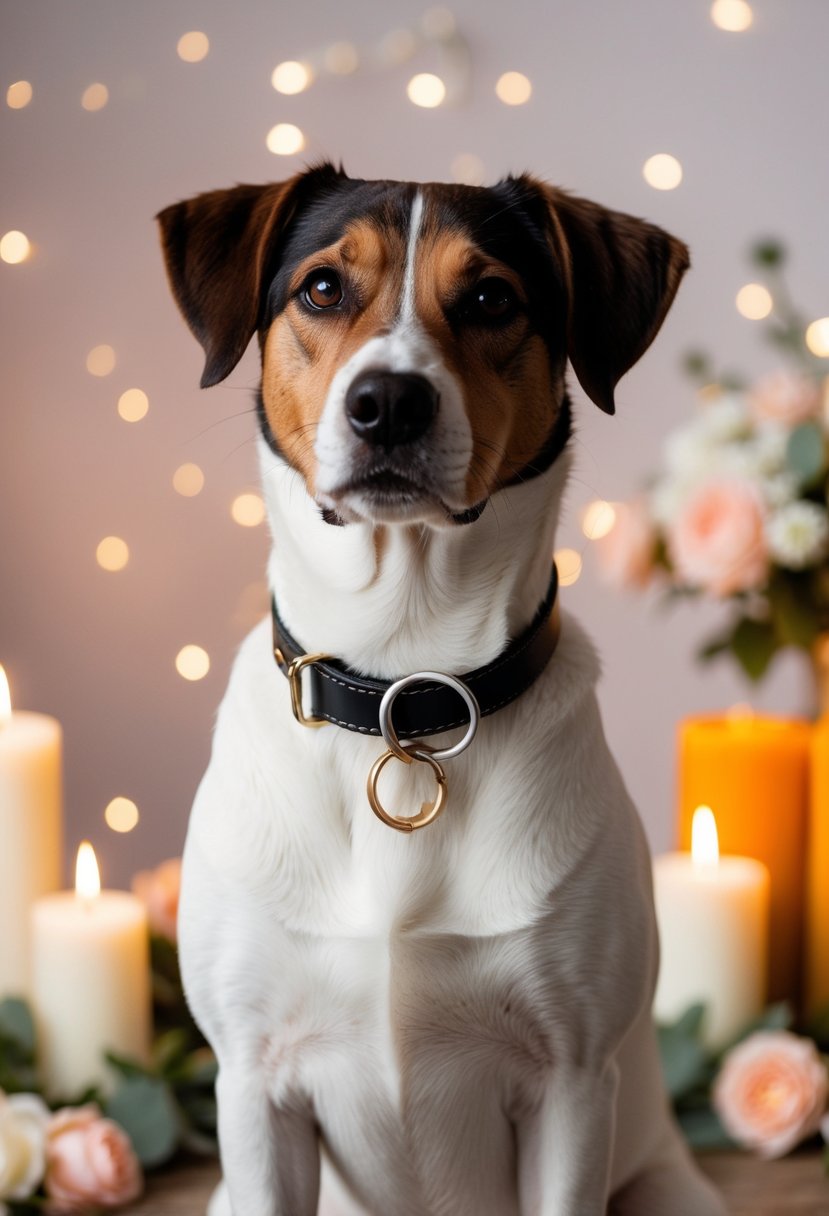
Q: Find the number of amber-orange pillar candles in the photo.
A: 2